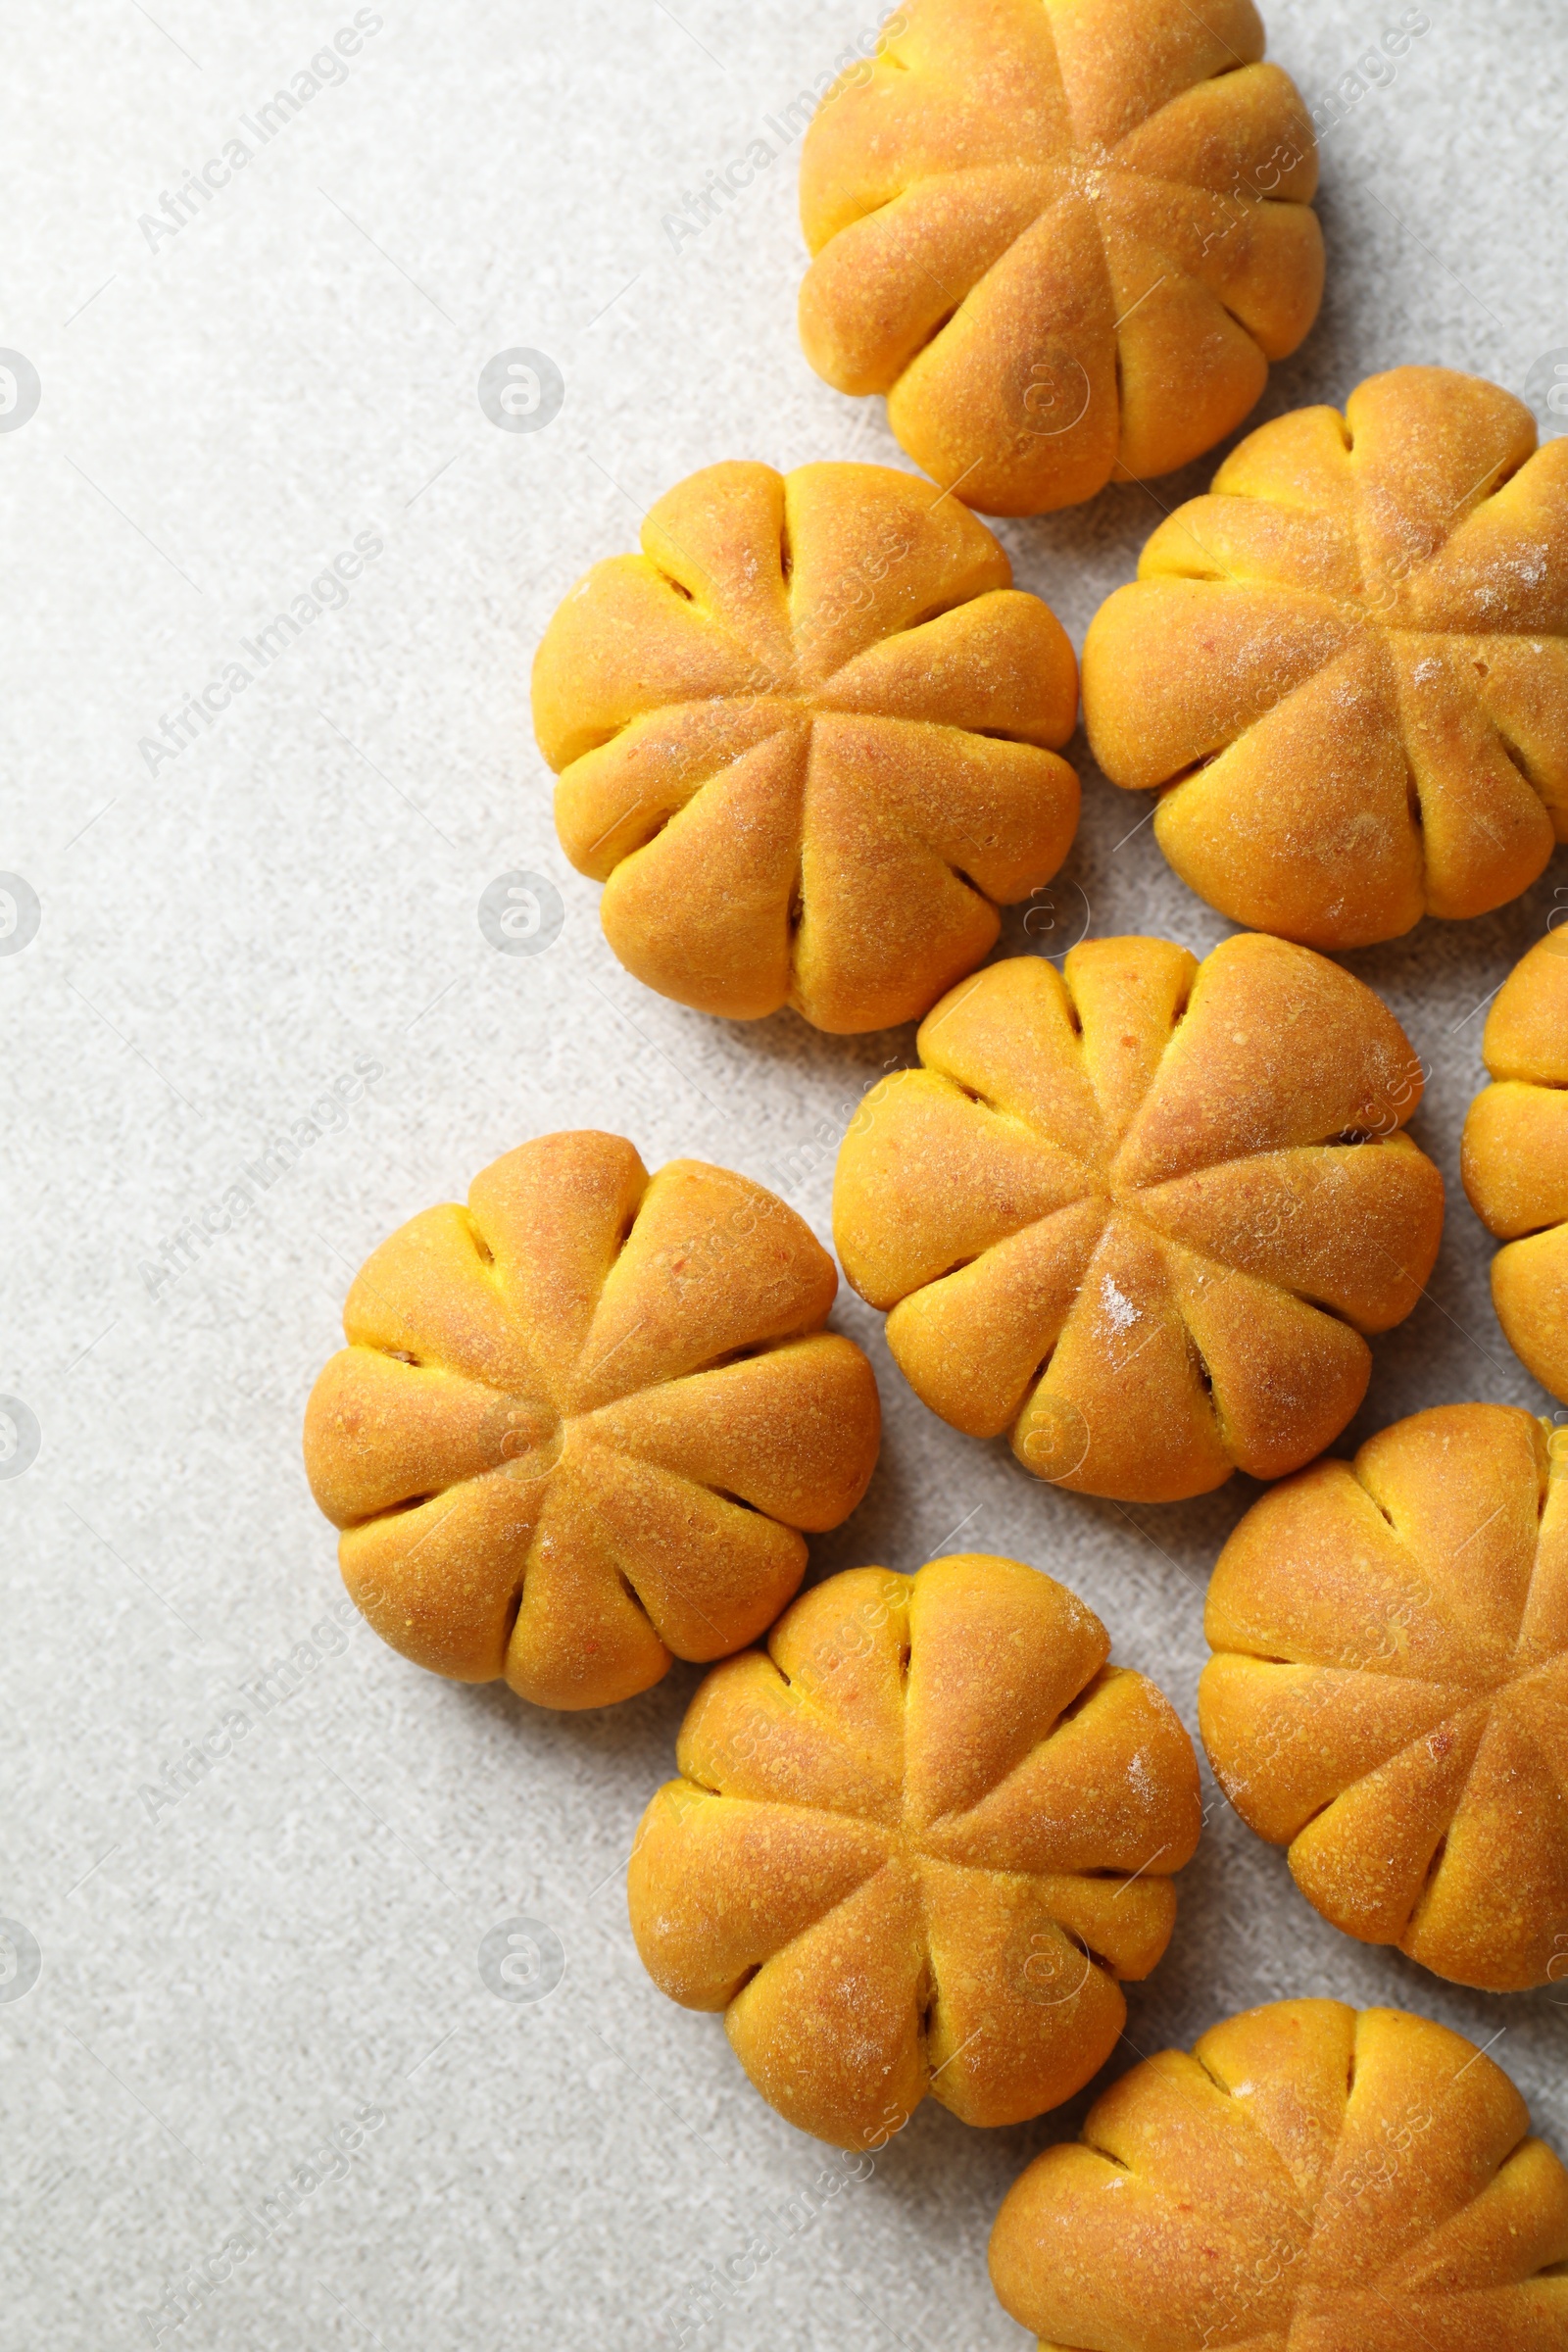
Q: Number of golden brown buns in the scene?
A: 9